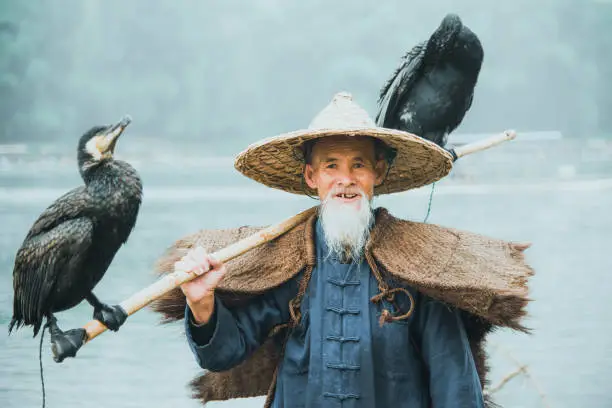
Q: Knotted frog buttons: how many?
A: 5